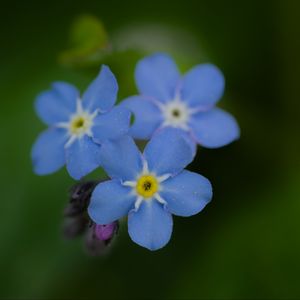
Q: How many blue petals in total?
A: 15